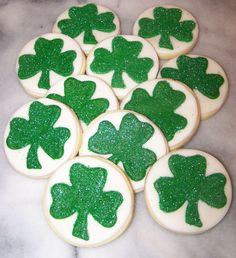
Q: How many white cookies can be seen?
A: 11